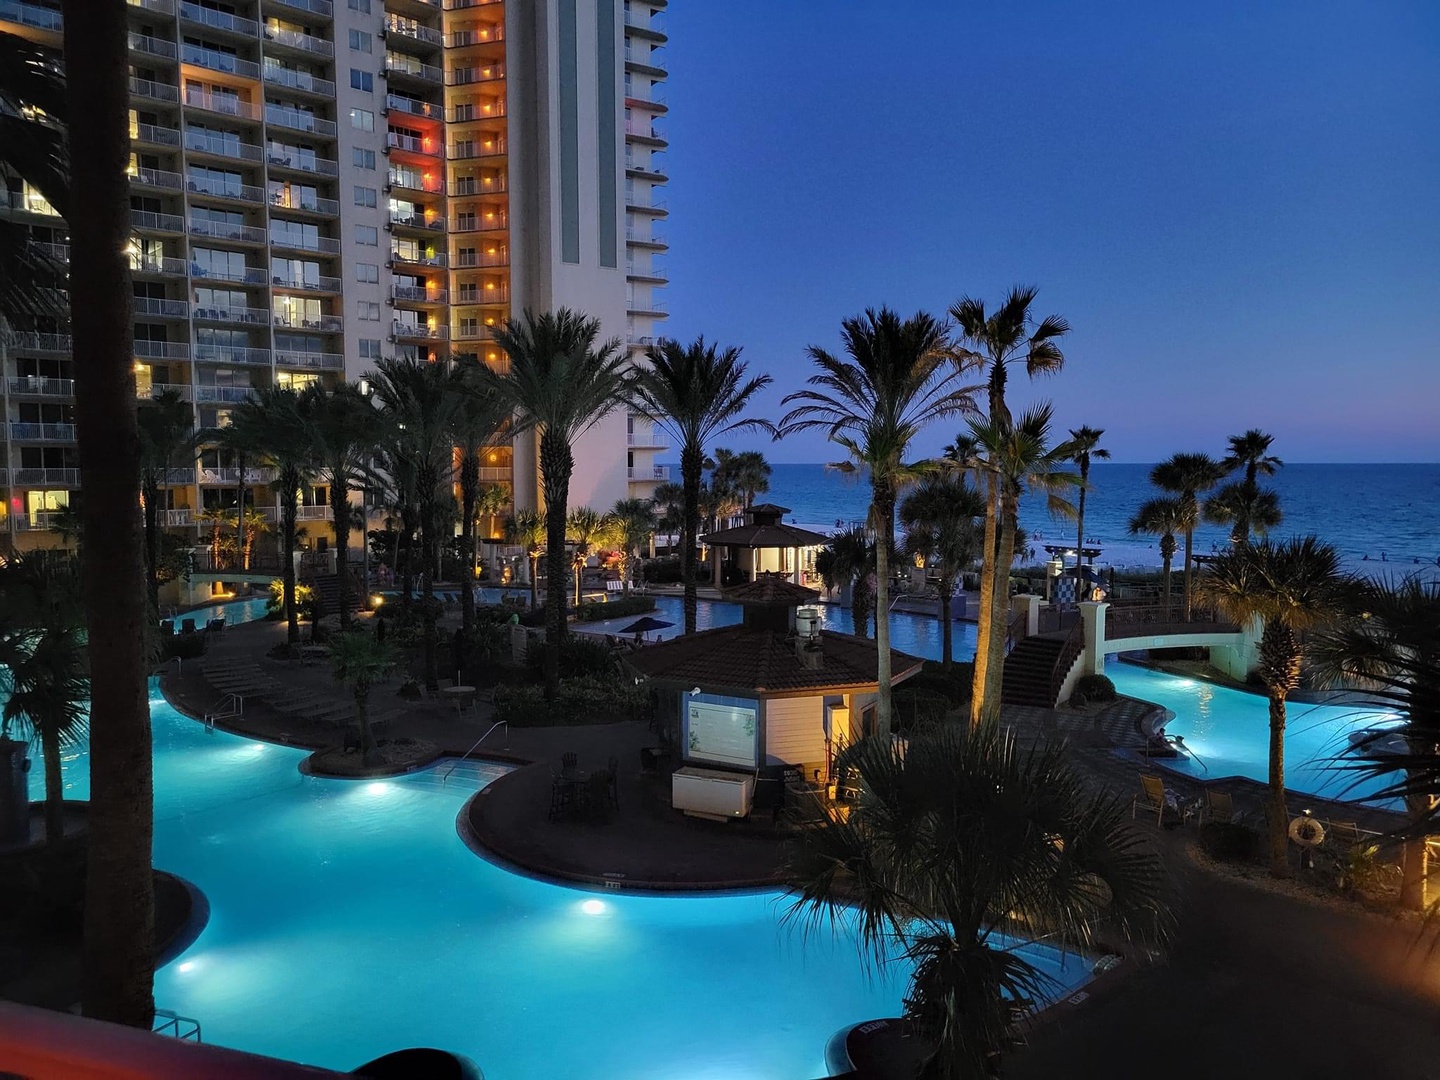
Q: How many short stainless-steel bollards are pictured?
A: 0